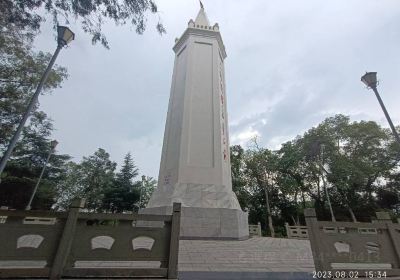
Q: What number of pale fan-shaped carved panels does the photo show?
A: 5